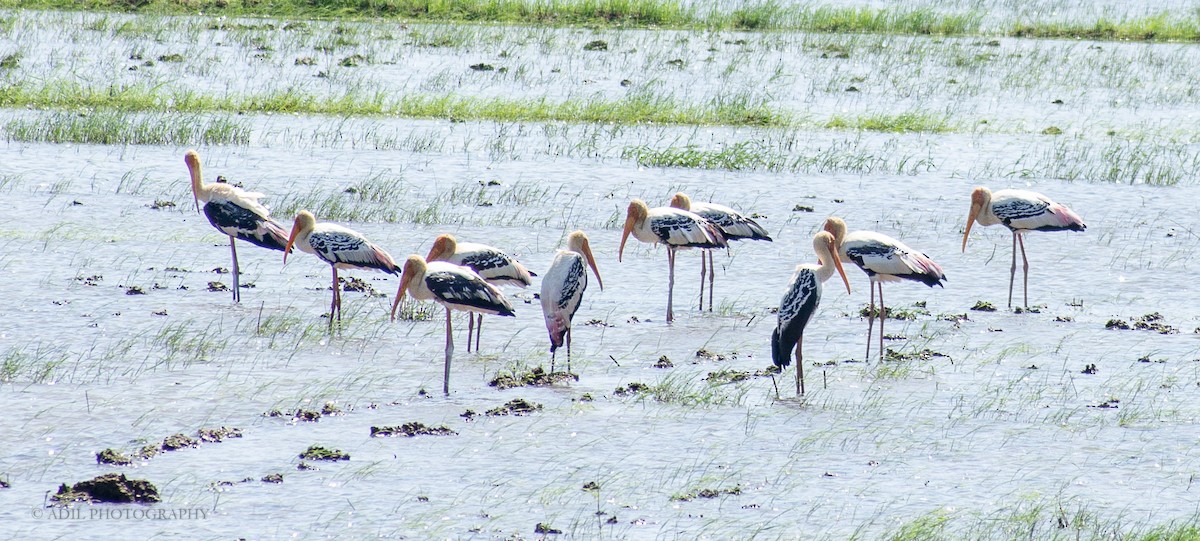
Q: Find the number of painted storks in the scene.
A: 10